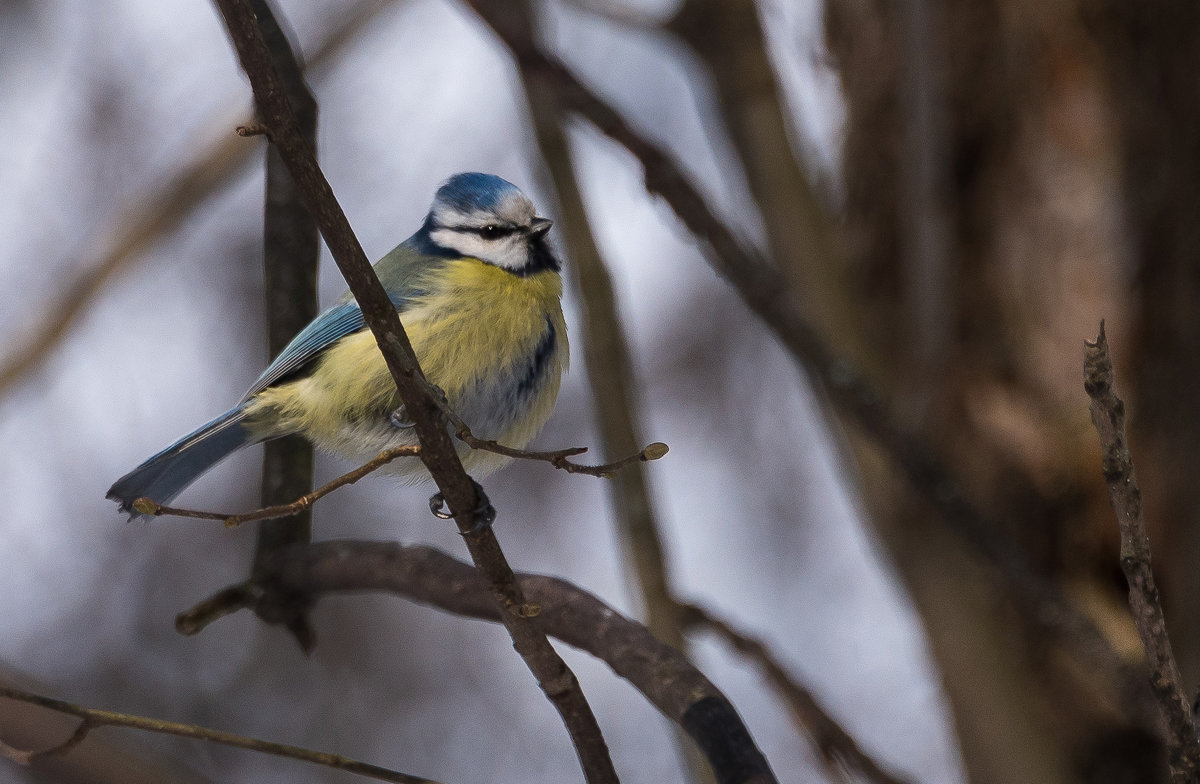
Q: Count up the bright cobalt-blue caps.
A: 1